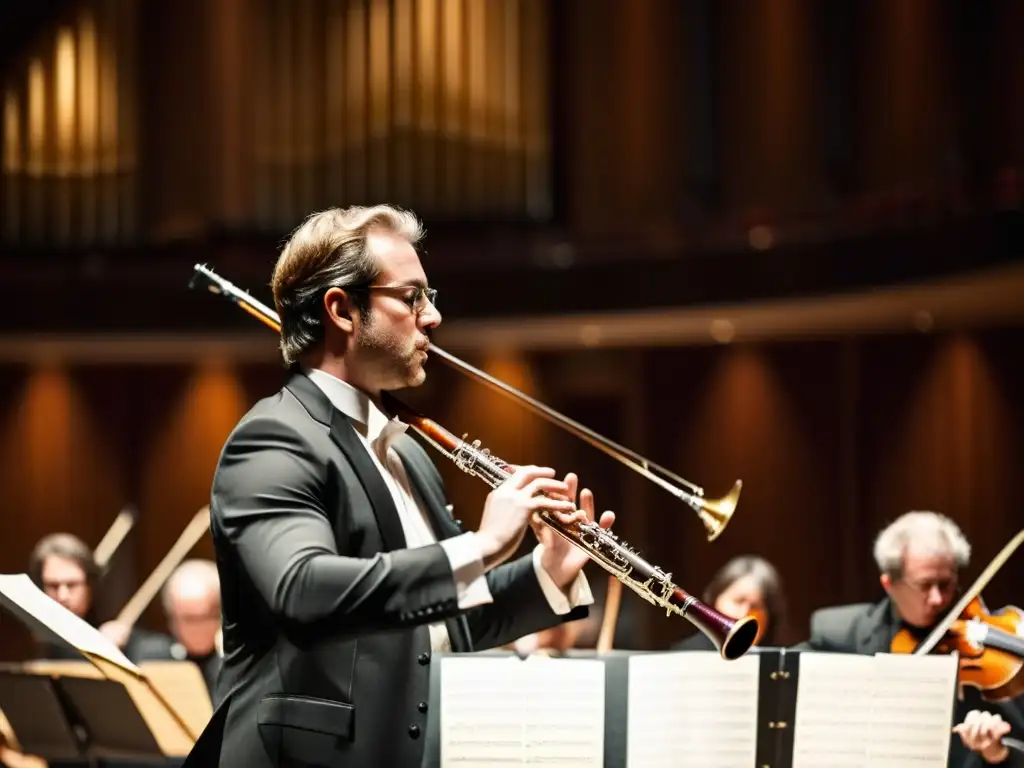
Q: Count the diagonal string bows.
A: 3